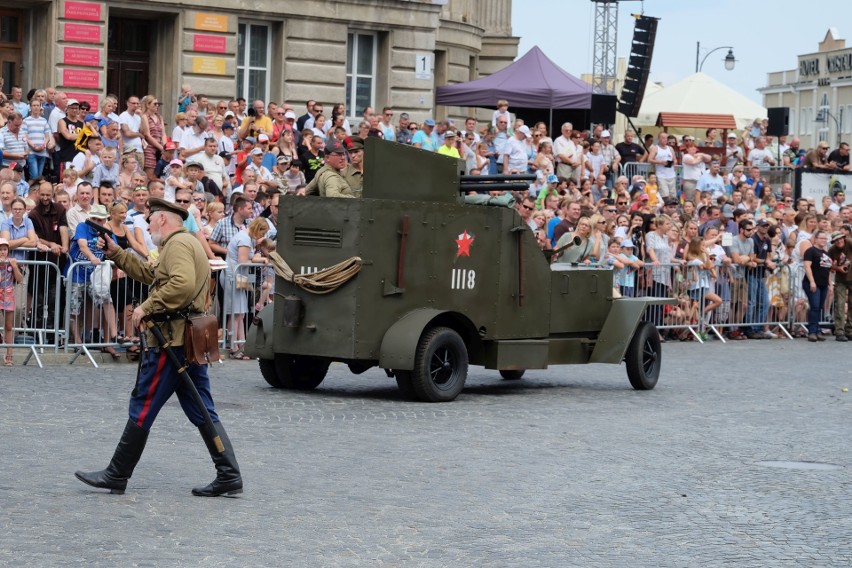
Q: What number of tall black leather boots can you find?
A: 2